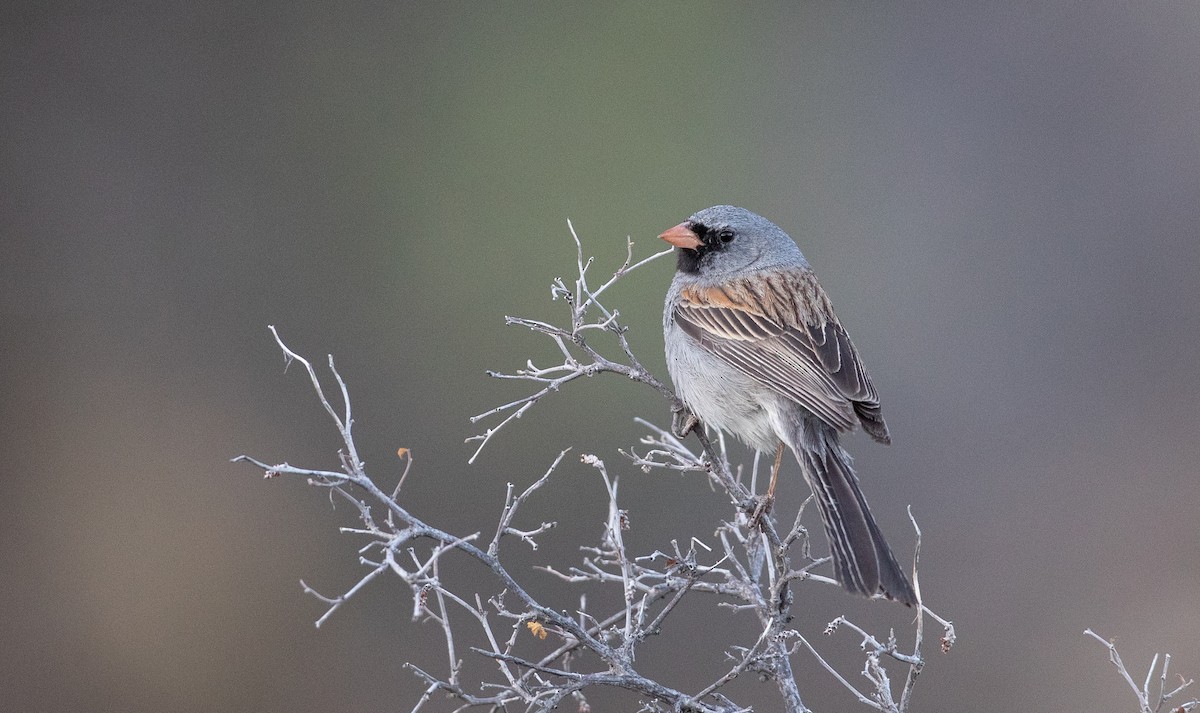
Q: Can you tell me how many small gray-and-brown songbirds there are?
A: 1